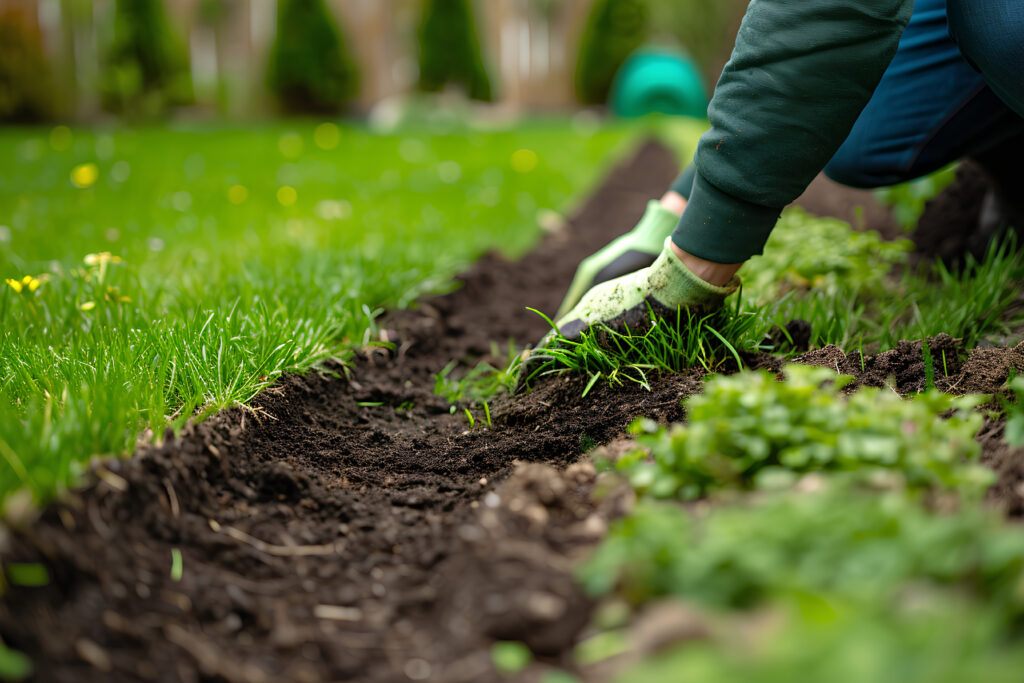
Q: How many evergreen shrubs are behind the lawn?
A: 4